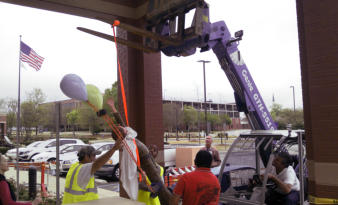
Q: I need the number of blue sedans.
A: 0